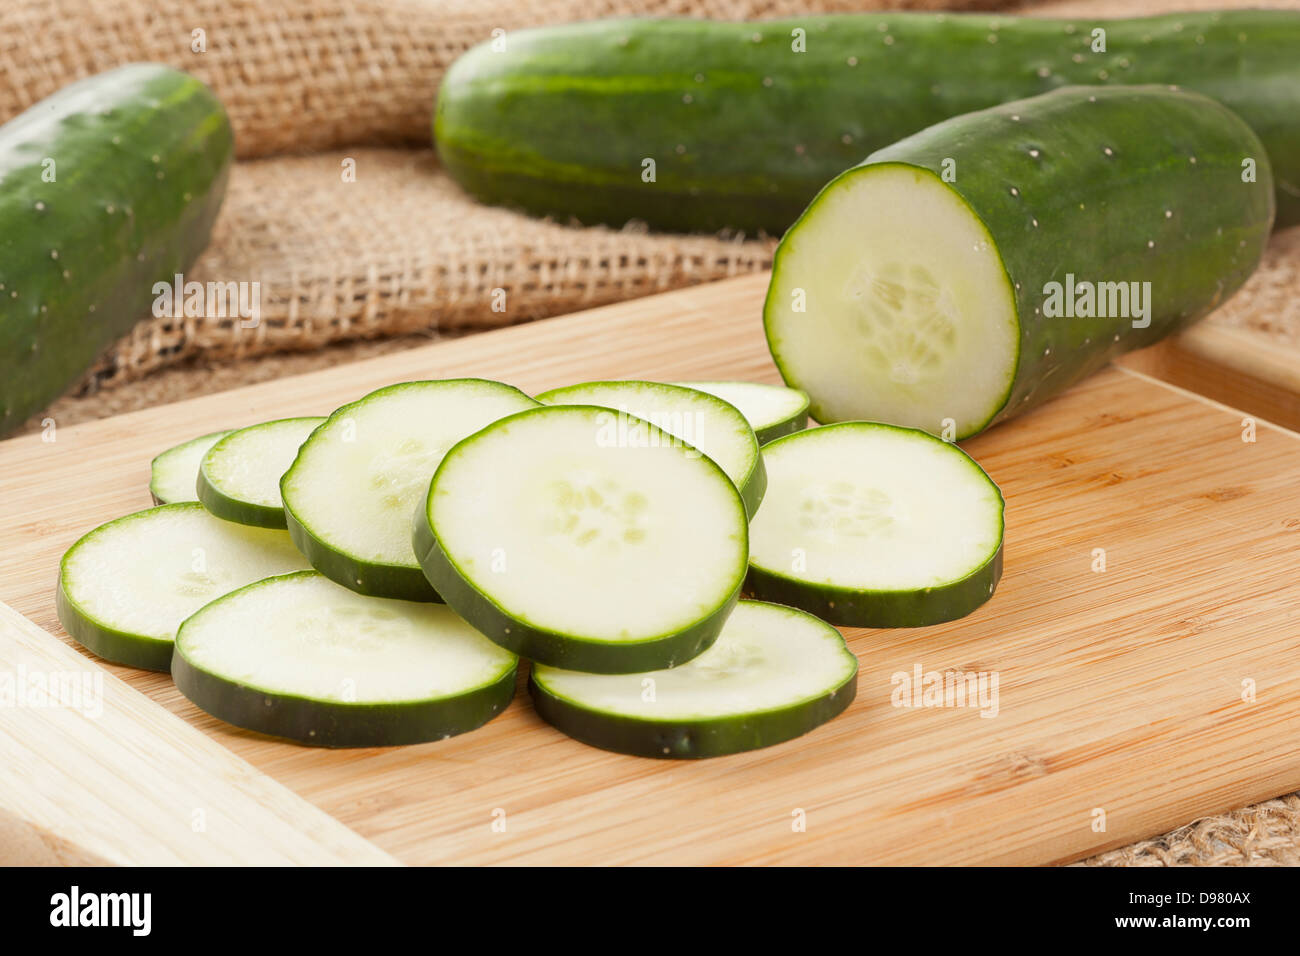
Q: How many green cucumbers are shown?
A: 3